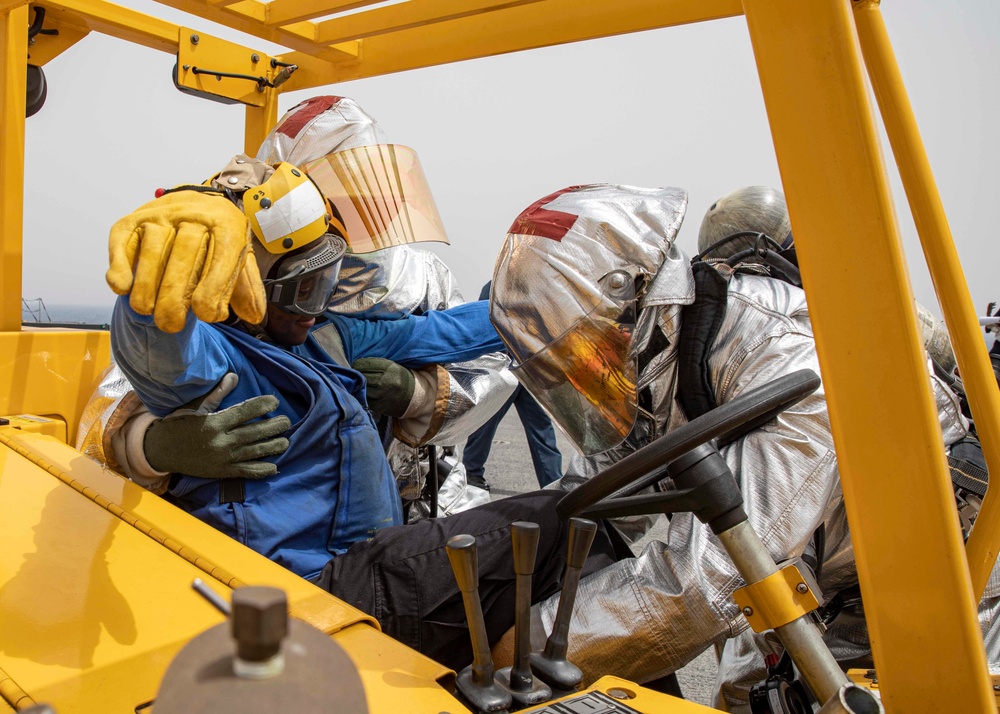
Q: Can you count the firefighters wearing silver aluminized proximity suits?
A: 2